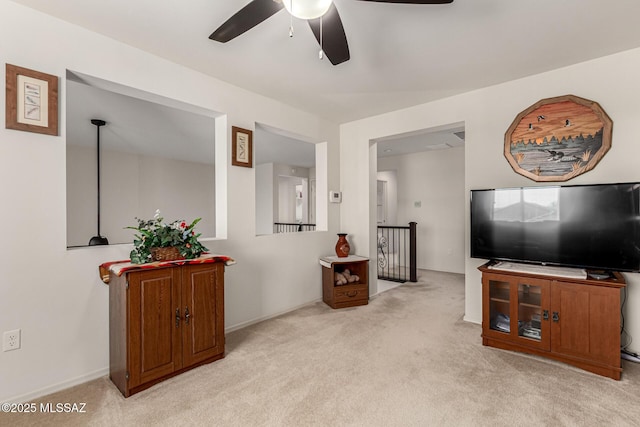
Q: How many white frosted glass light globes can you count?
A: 1